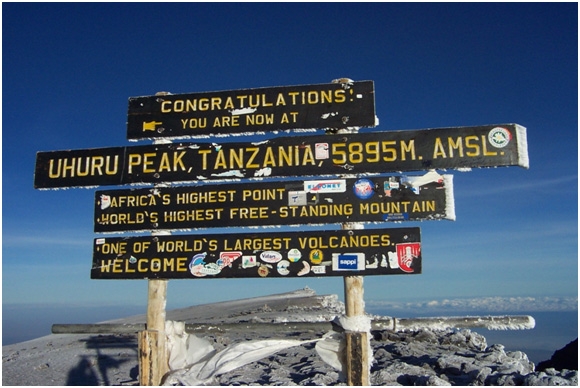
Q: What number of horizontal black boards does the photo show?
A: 4